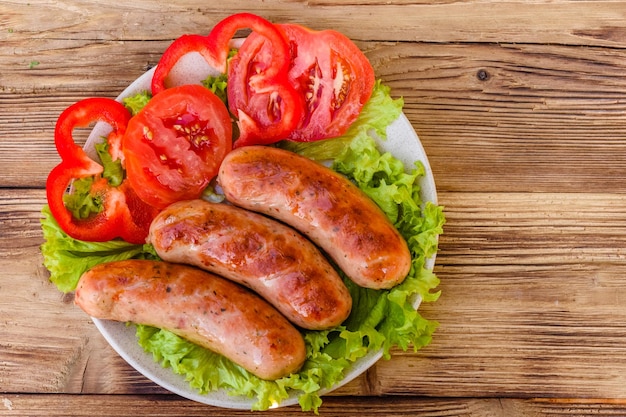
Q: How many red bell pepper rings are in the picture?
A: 2